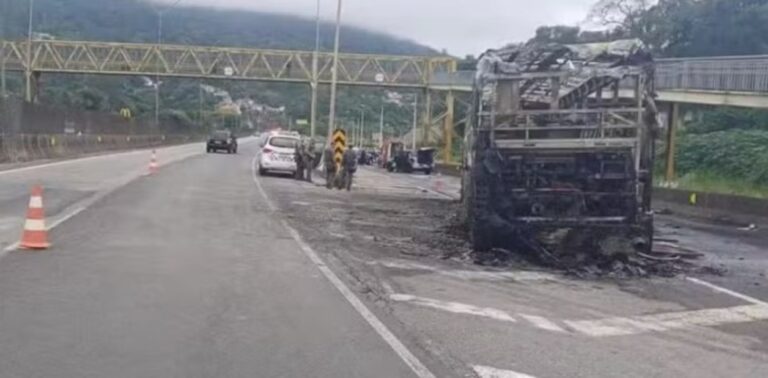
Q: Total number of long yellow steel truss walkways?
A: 1